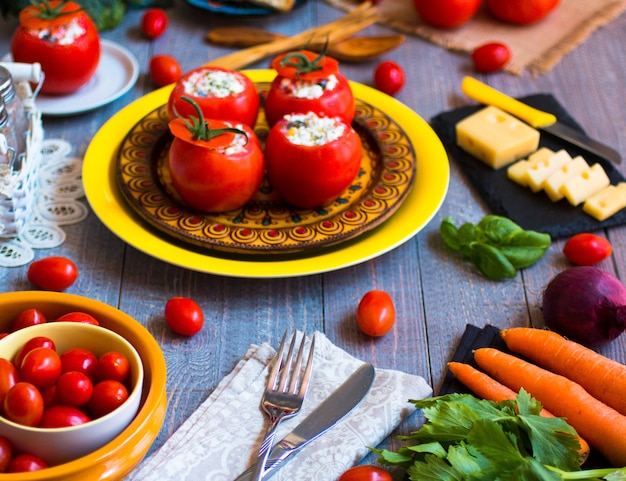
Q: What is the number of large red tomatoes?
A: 7